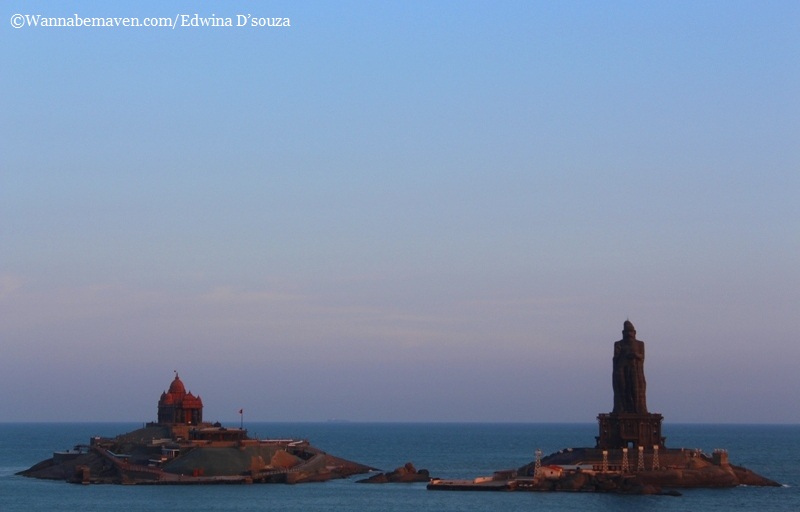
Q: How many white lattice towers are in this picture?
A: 5